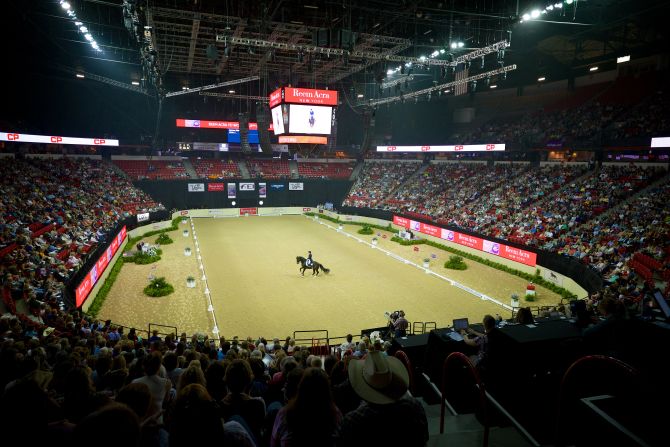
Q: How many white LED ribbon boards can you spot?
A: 3